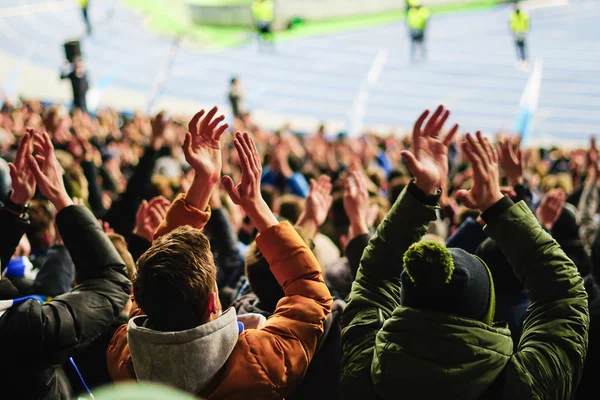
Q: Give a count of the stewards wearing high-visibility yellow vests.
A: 4